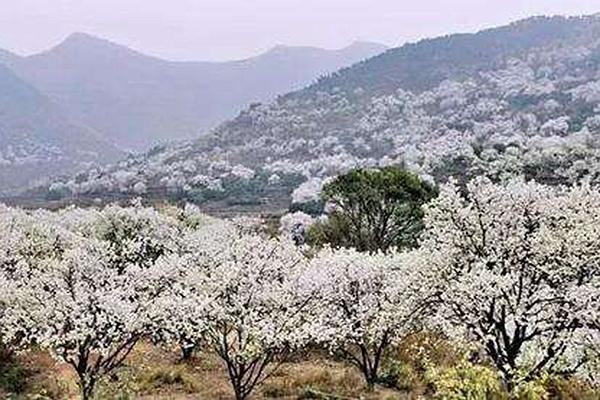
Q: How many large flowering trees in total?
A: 4